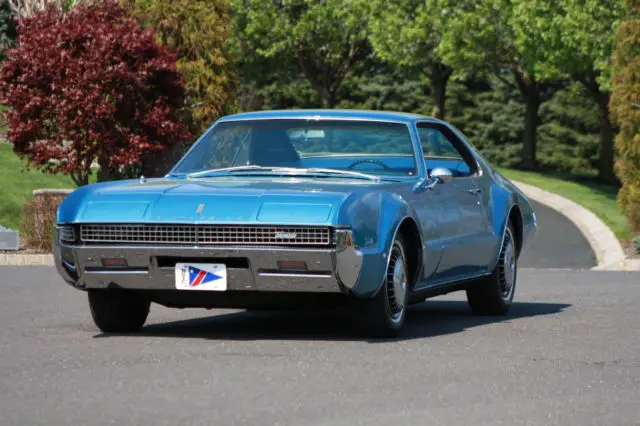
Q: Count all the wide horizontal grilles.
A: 1